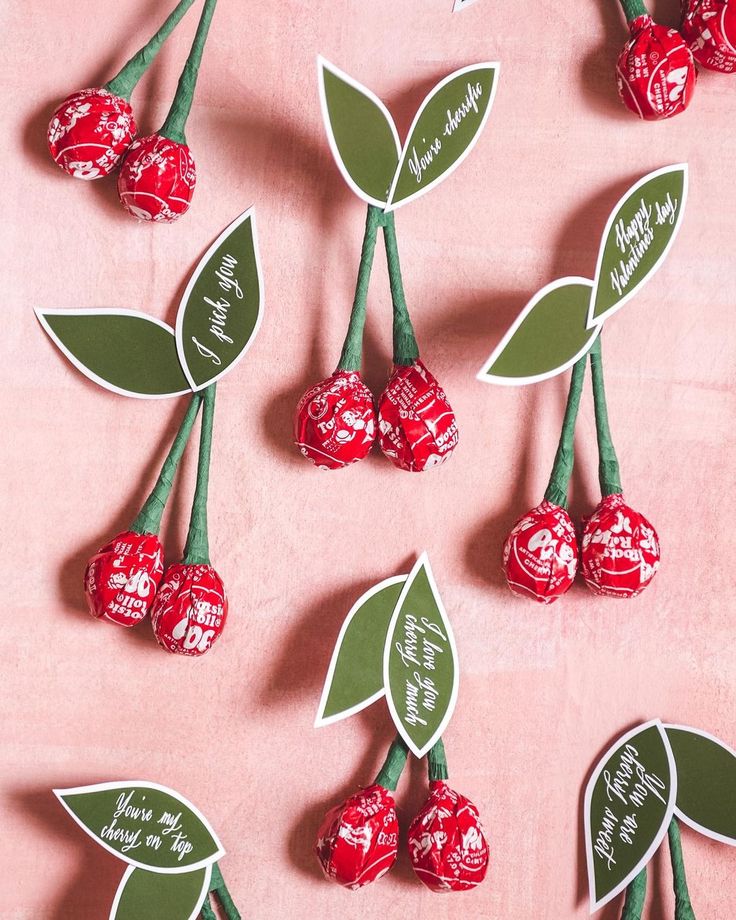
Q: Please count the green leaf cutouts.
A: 12